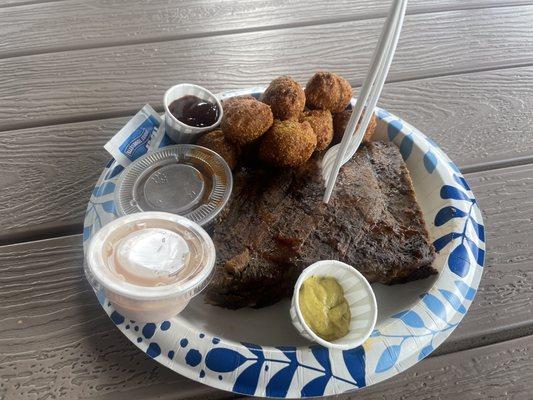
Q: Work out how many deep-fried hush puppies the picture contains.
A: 7